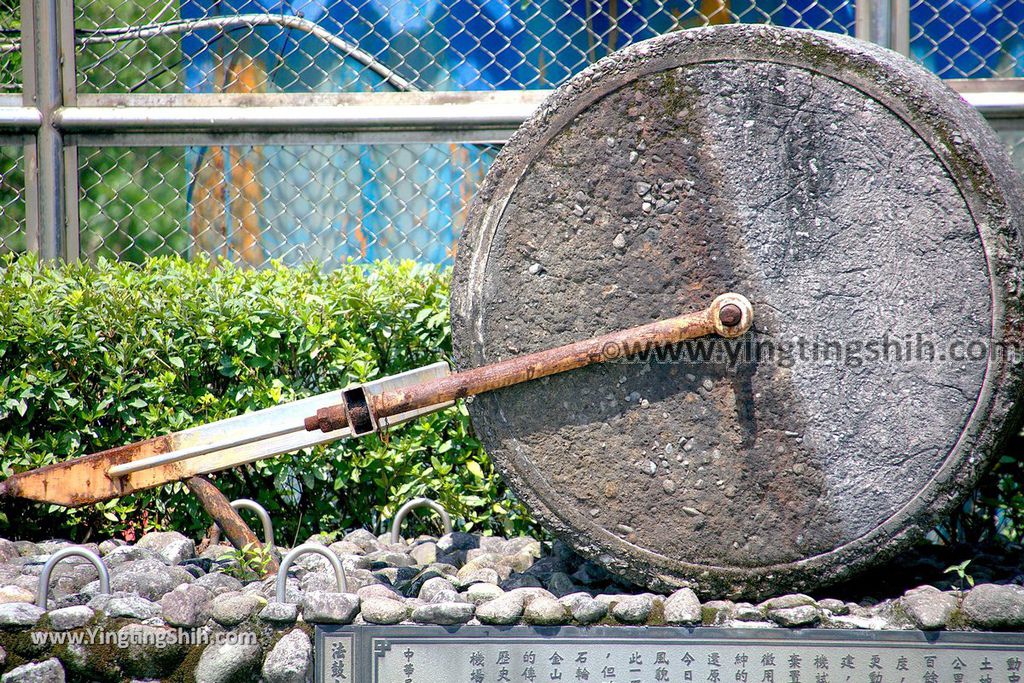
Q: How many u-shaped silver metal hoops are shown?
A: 4